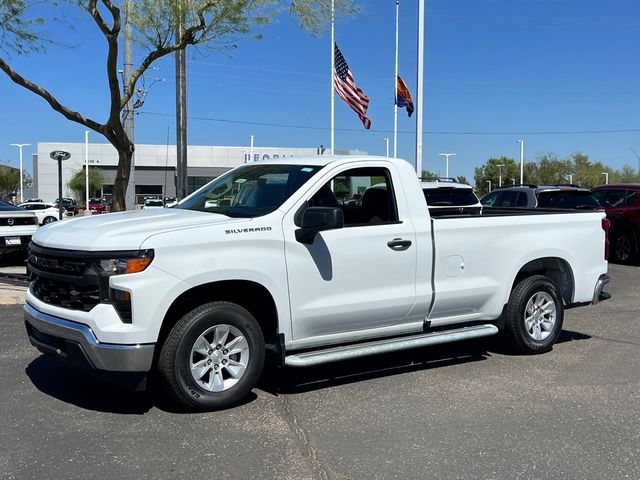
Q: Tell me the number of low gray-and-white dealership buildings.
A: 1